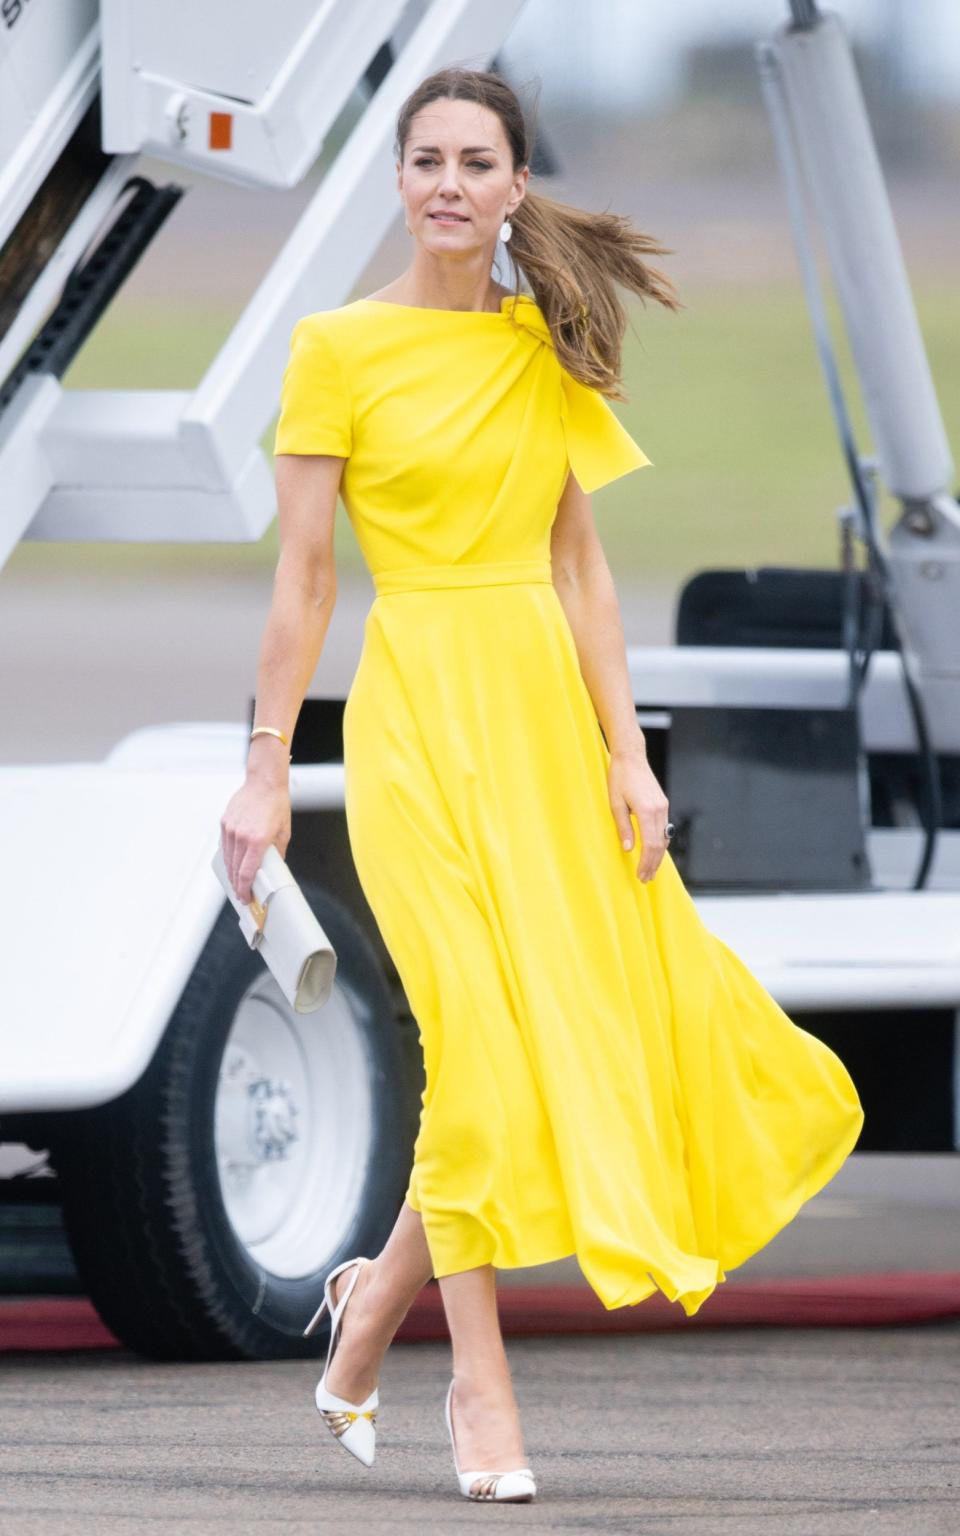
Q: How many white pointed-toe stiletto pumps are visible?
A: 2